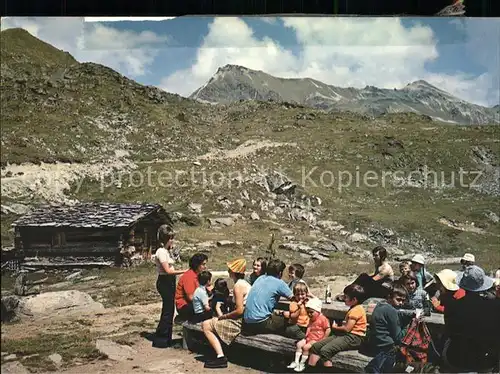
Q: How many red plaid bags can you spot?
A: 1